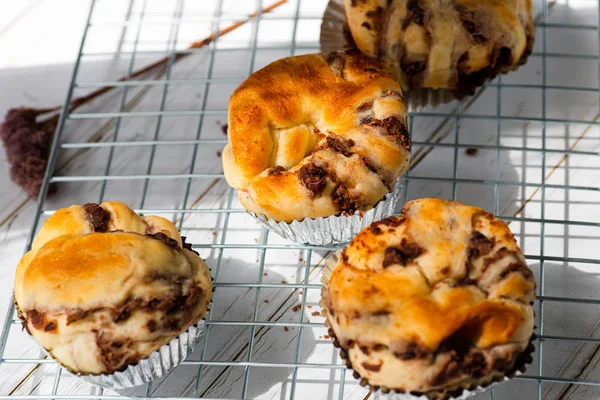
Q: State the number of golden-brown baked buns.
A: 4